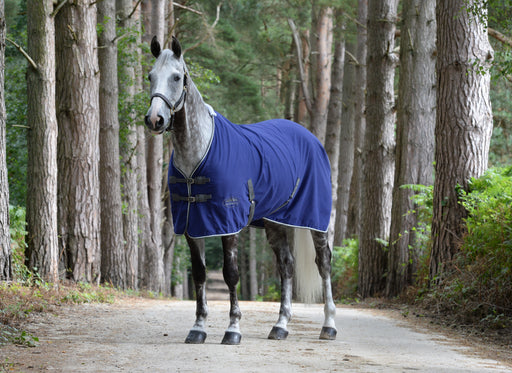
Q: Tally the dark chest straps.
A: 2